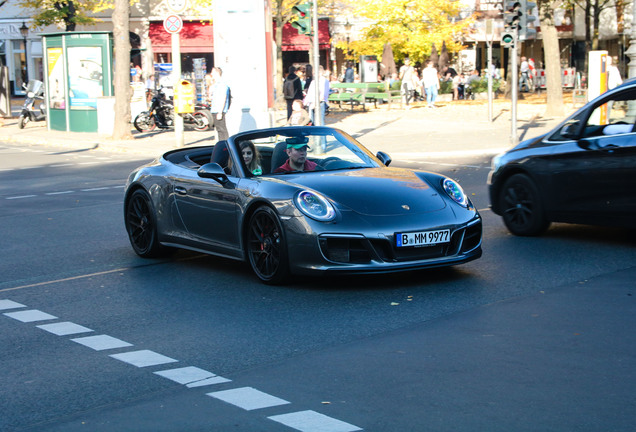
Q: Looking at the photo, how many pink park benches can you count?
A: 0